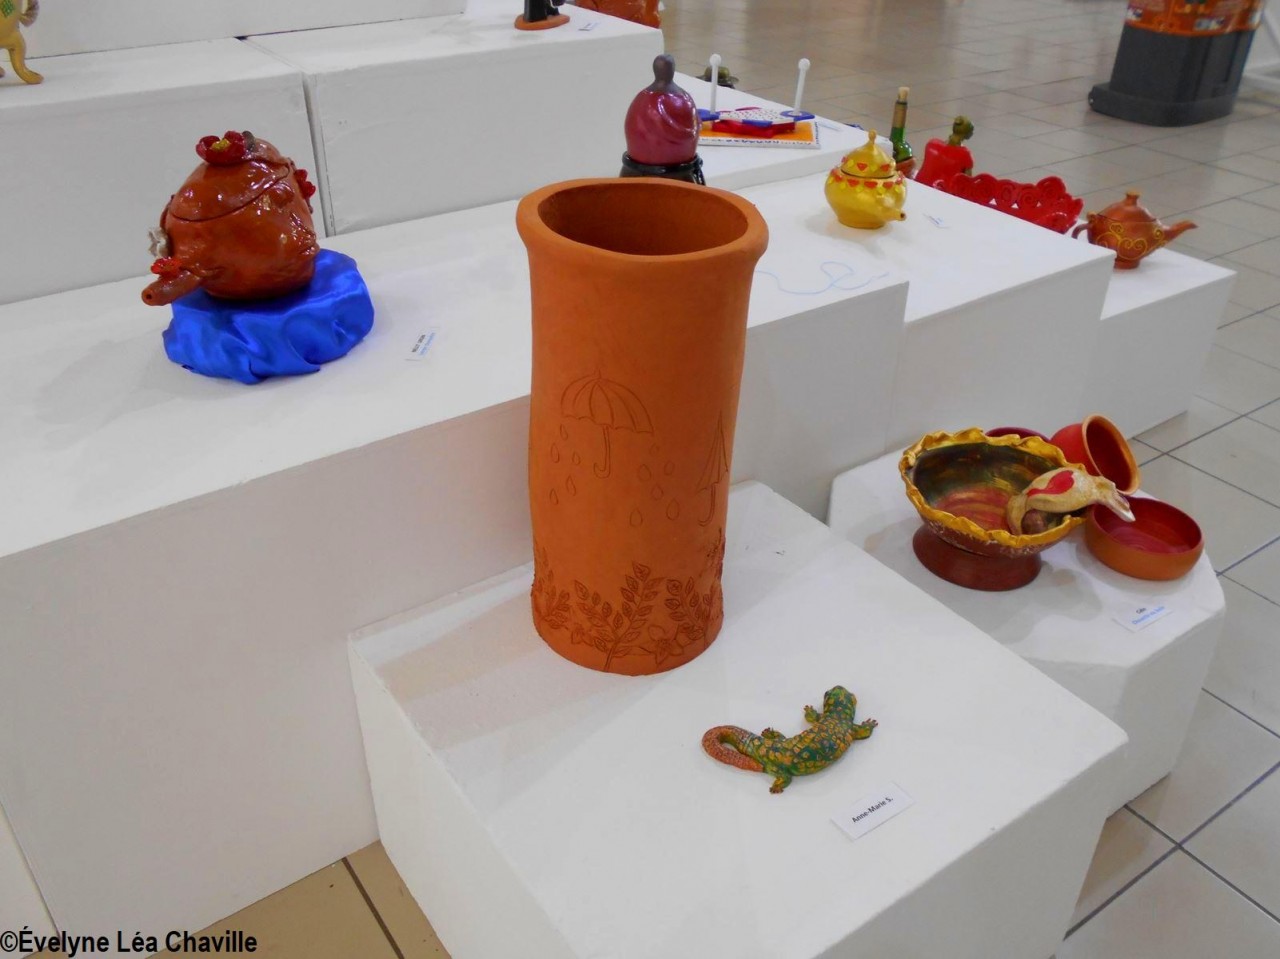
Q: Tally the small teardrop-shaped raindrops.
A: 11